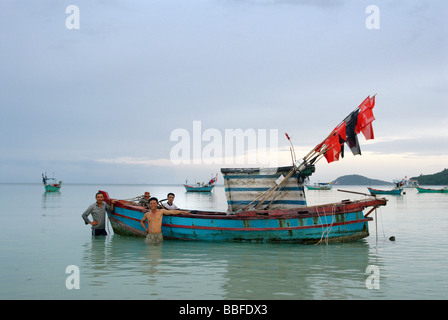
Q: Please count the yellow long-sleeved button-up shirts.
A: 0